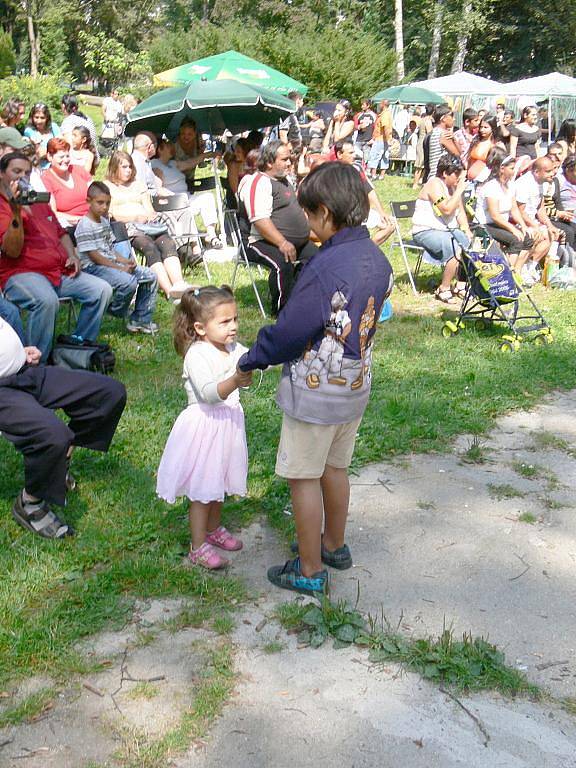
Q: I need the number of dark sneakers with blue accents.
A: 2